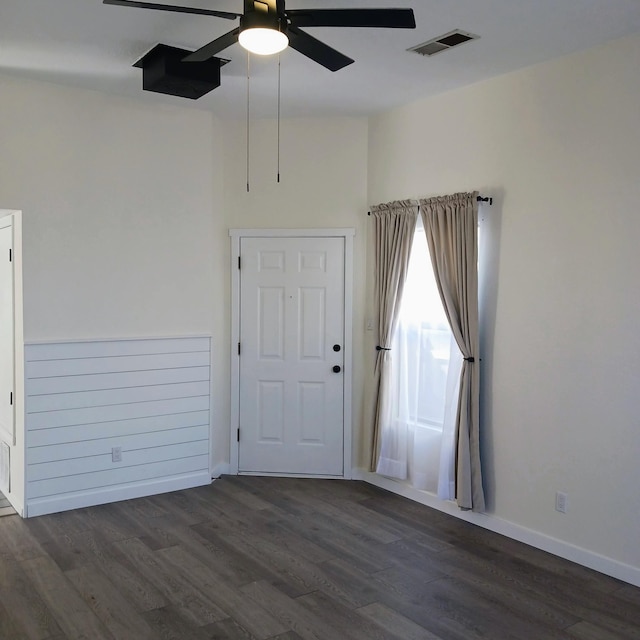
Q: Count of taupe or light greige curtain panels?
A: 2